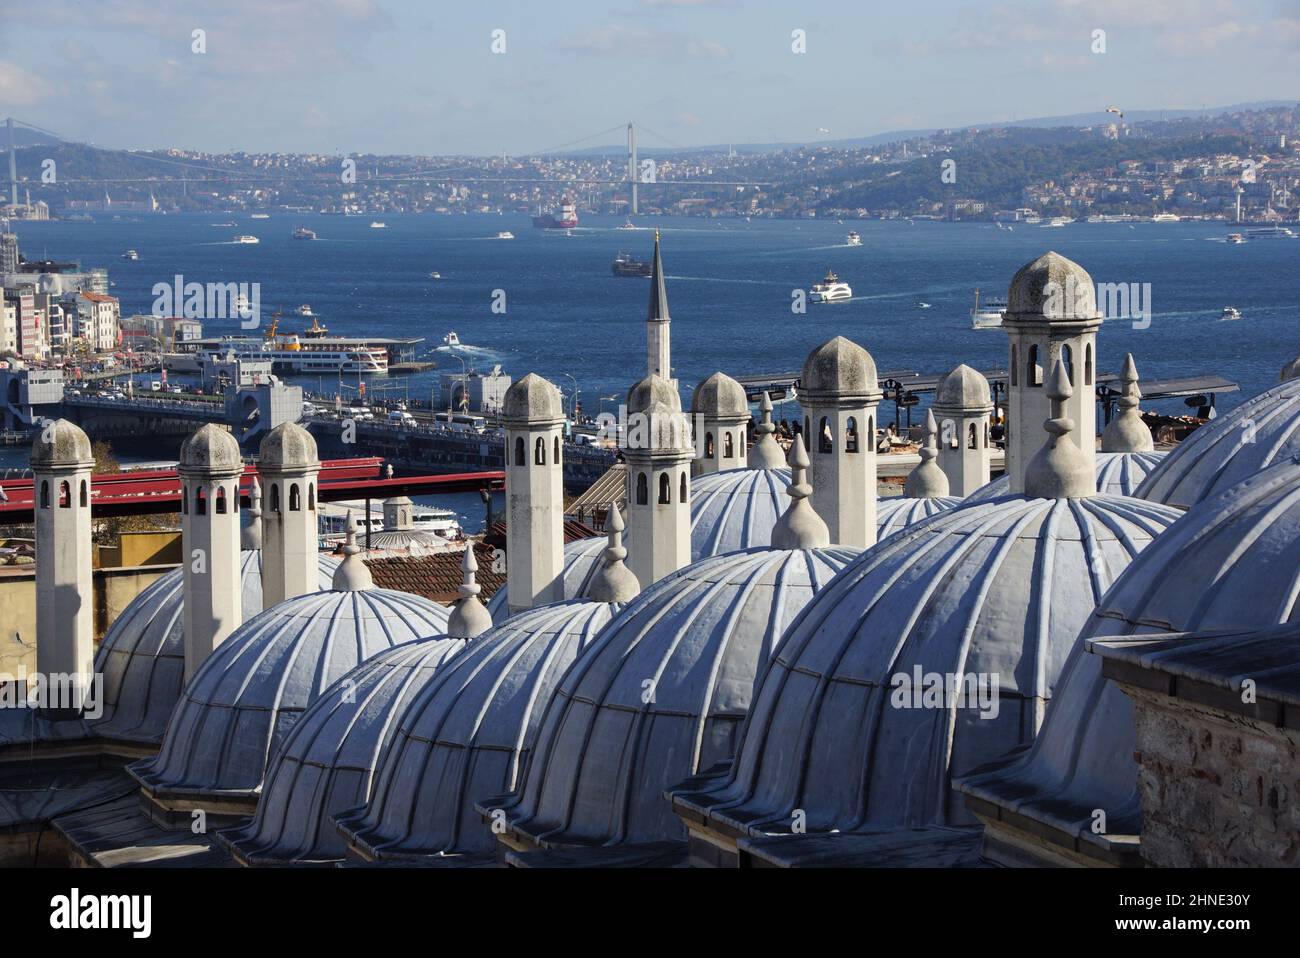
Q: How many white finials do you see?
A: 9